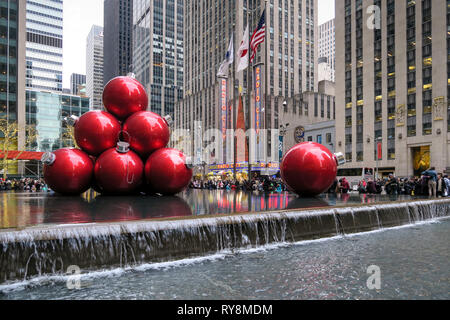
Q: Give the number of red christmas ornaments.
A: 7